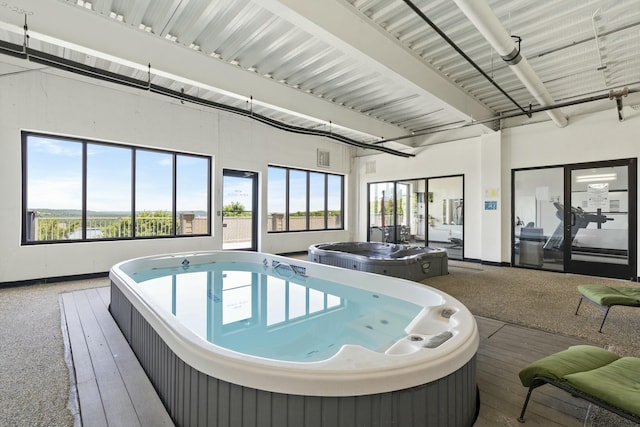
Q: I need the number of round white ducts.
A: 1